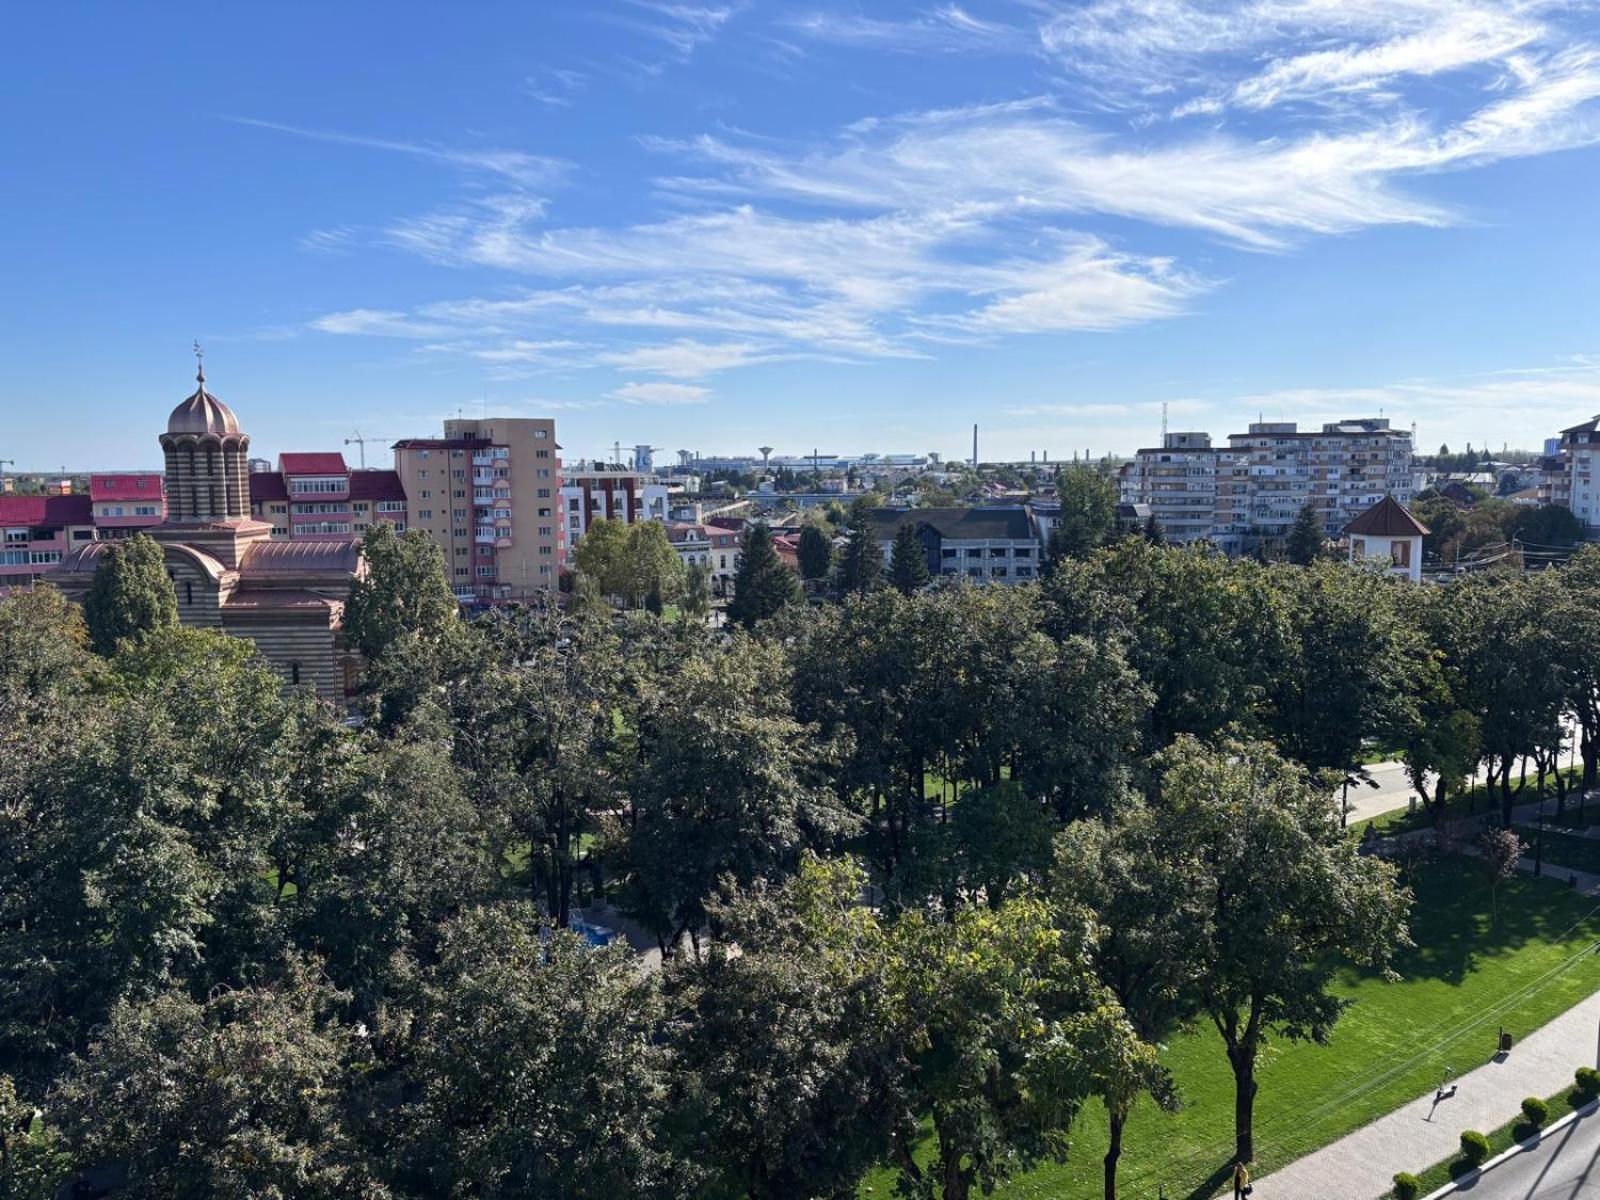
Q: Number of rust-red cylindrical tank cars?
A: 0